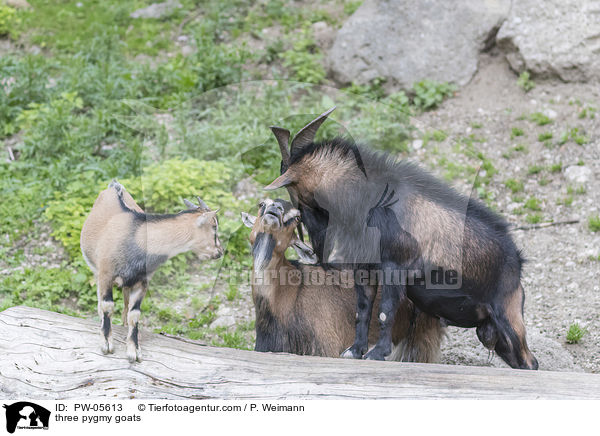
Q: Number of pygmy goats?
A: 3